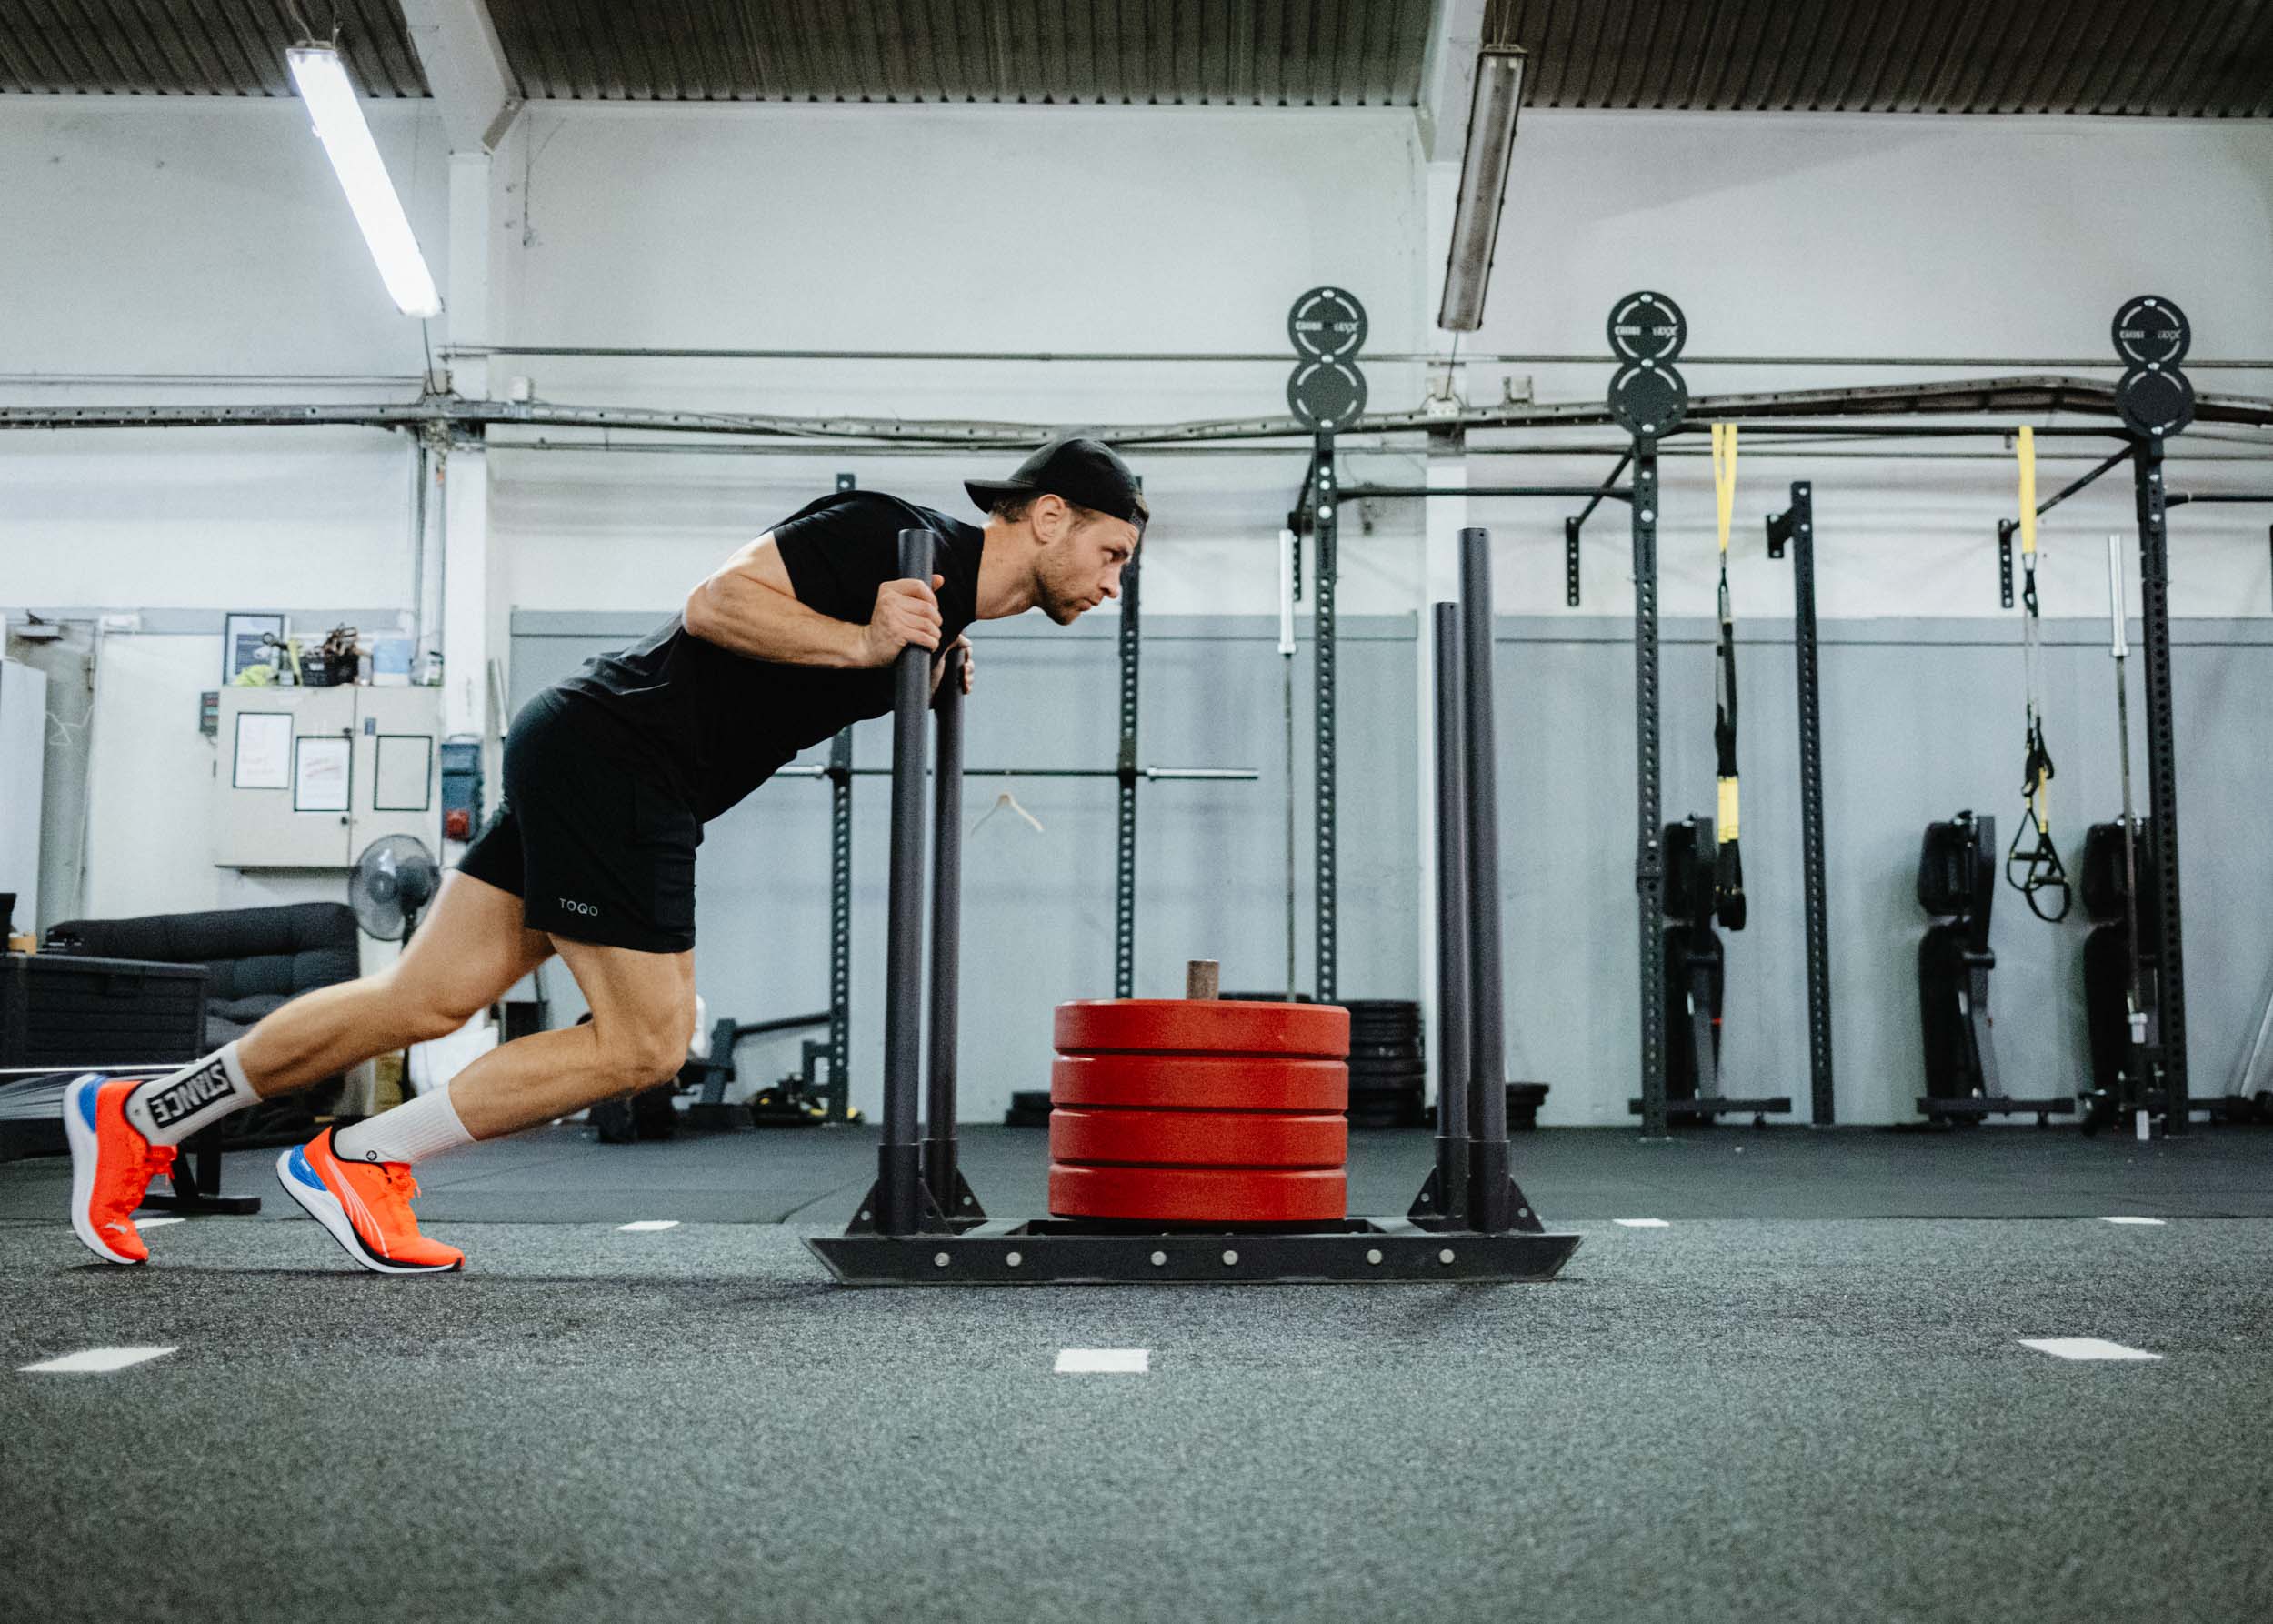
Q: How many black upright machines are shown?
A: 3